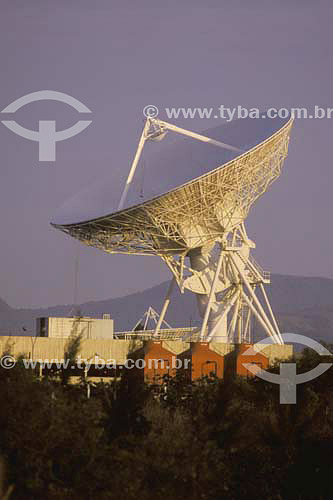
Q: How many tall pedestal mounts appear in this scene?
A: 1